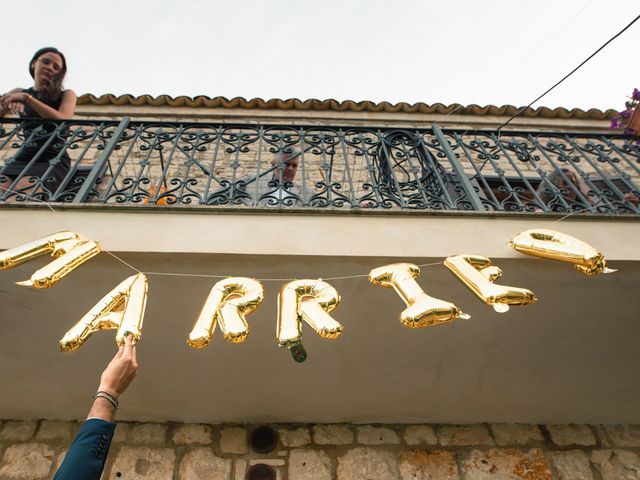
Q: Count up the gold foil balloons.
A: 7